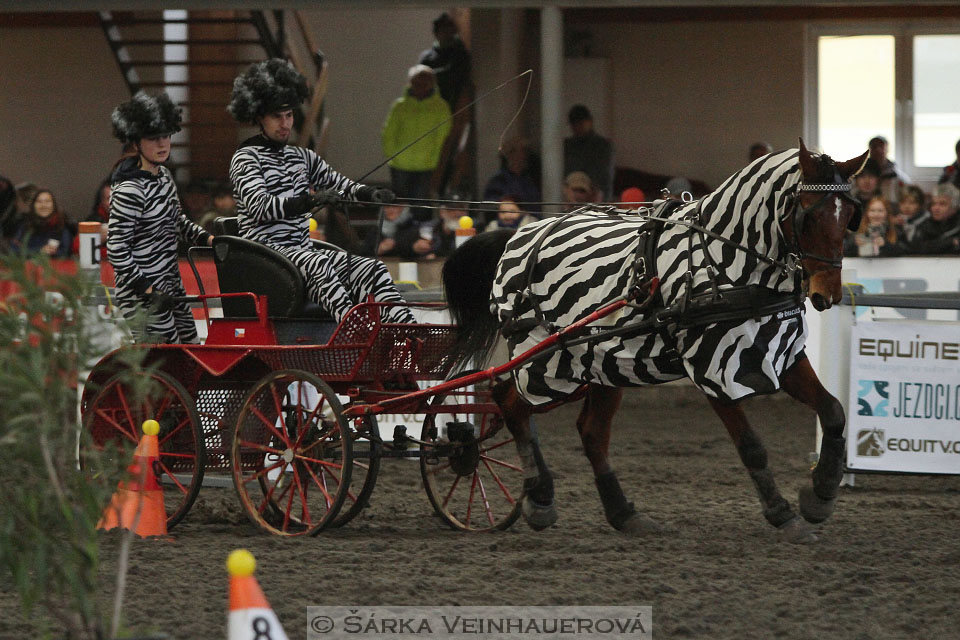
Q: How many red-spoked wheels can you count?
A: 4